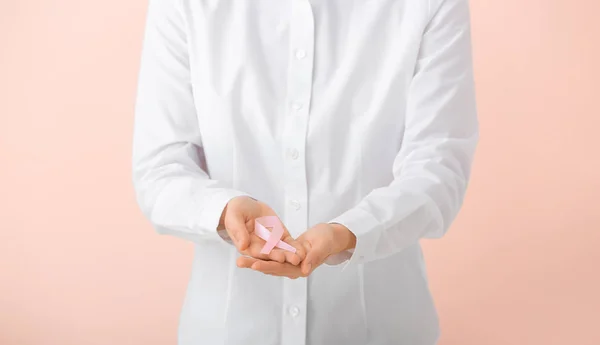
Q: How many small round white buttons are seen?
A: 5